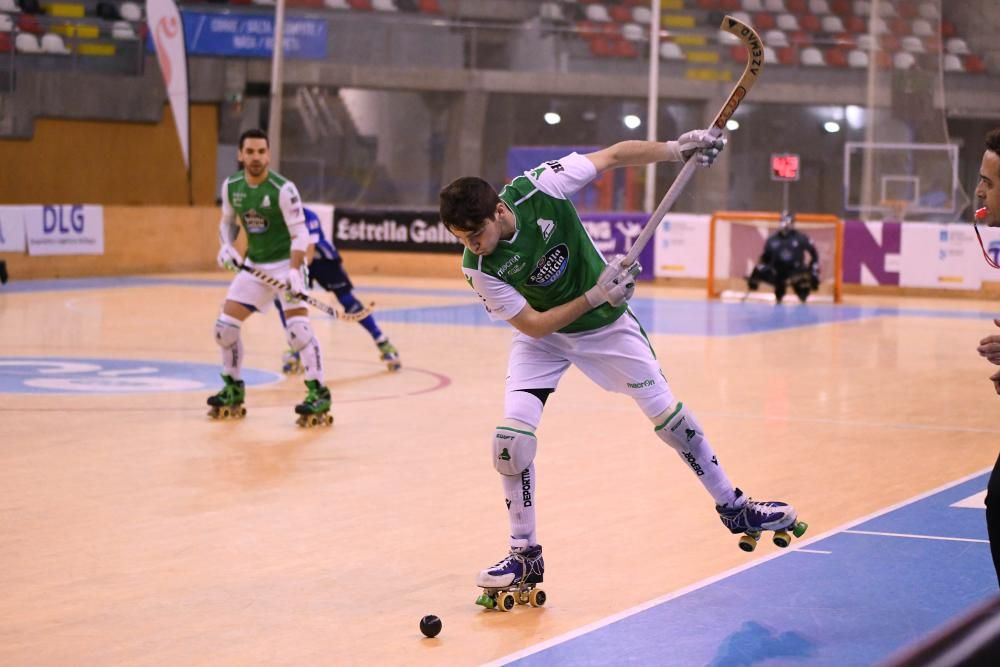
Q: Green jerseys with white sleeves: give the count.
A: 2